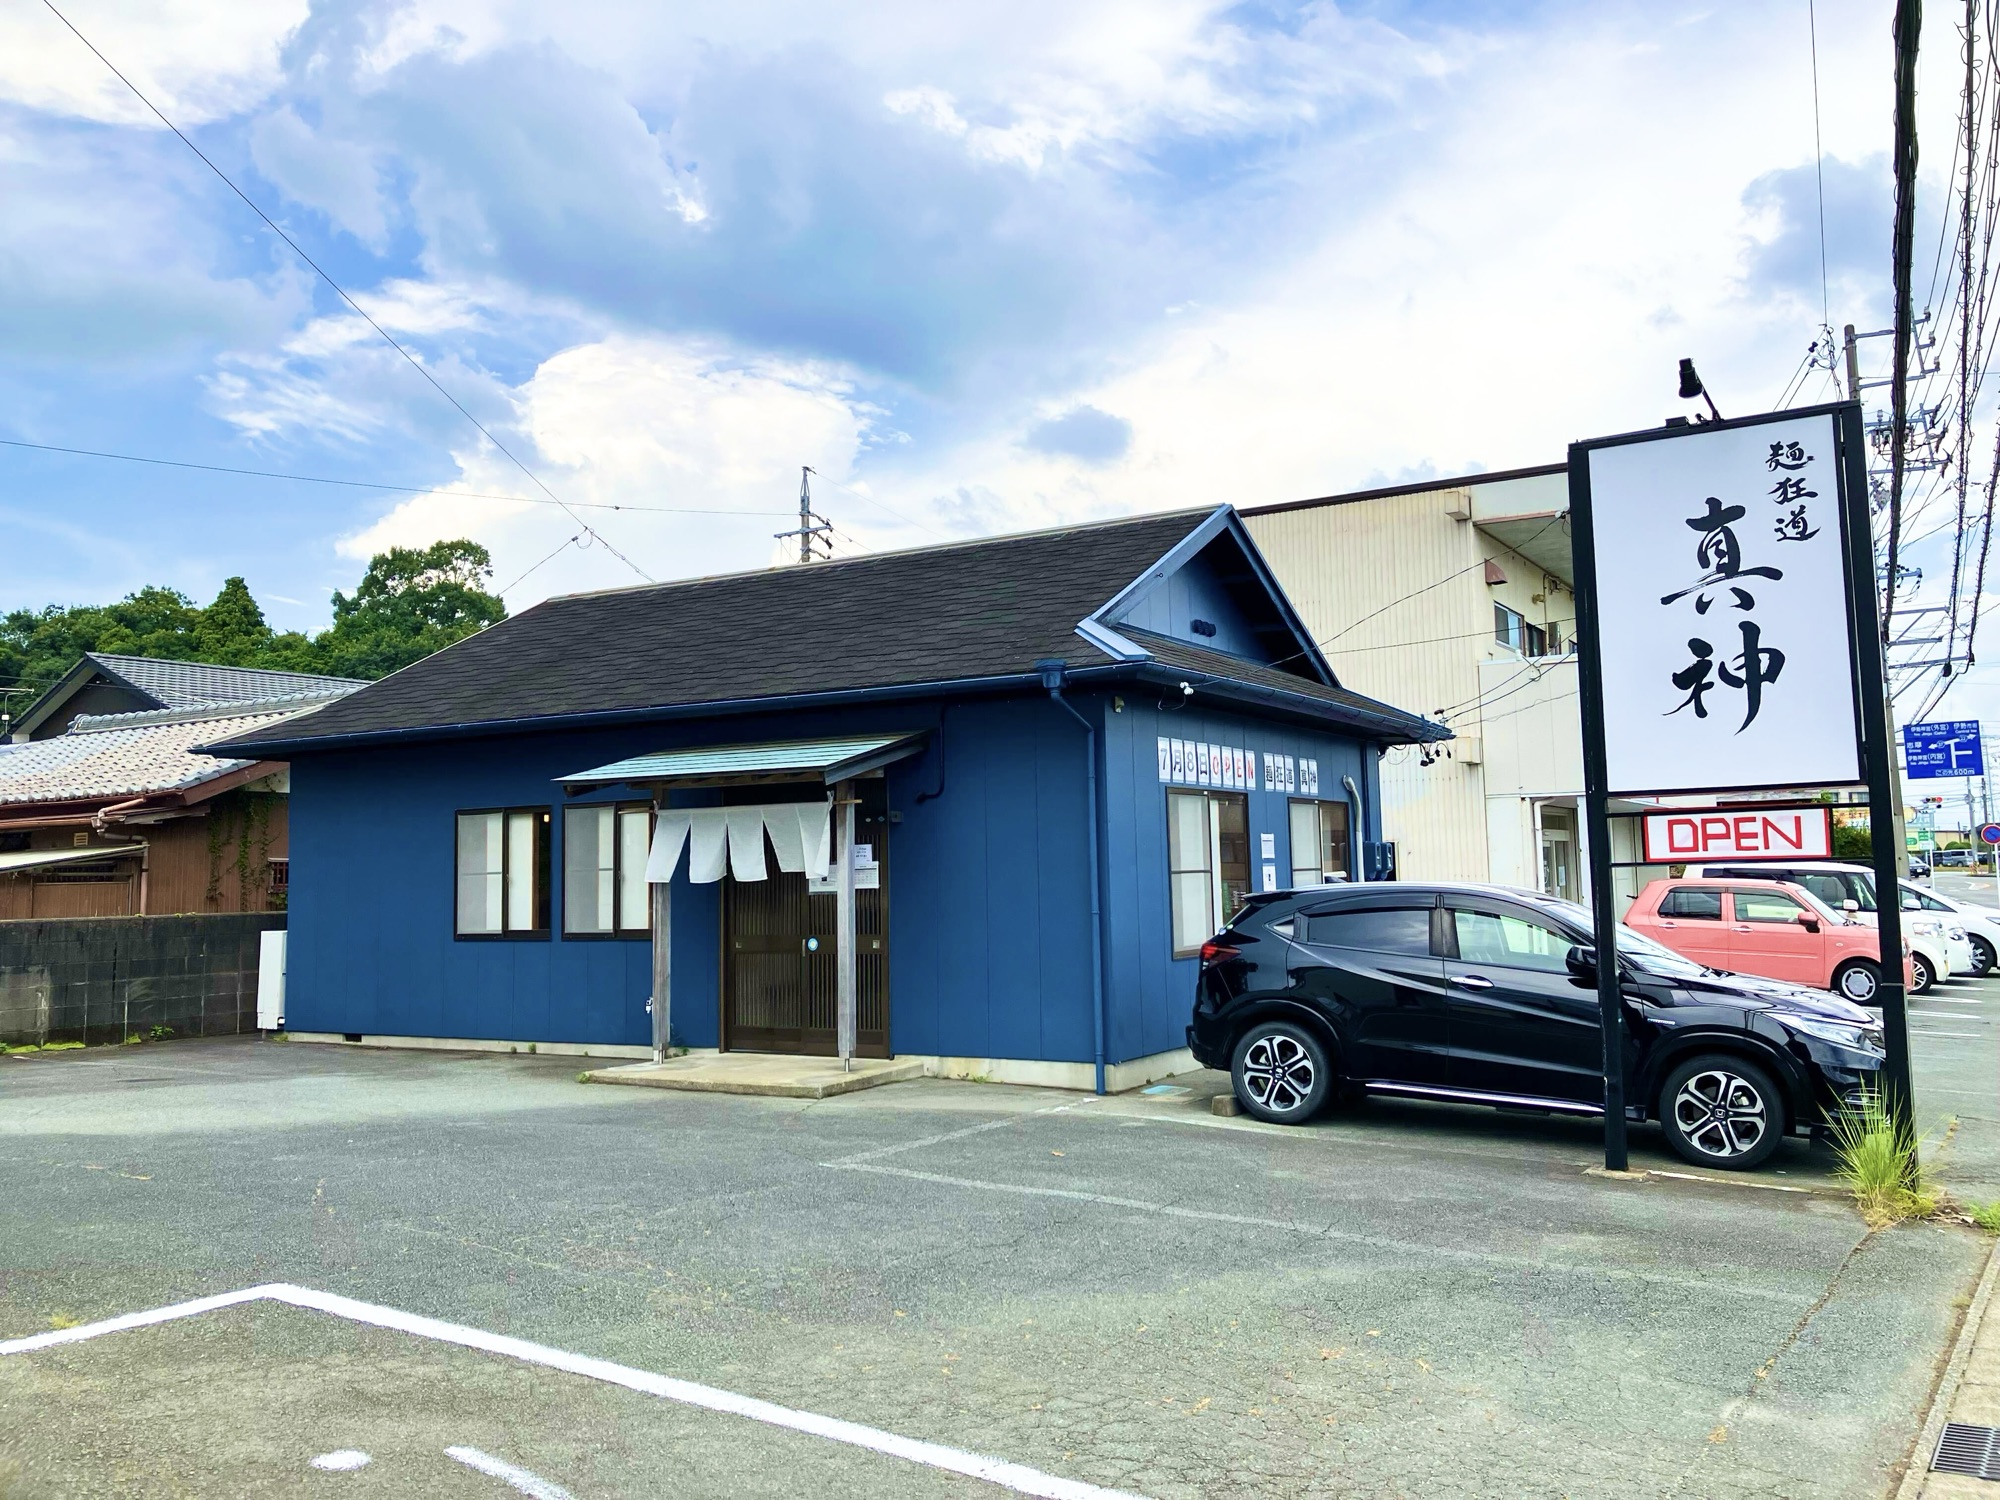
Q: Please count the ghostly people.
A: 0